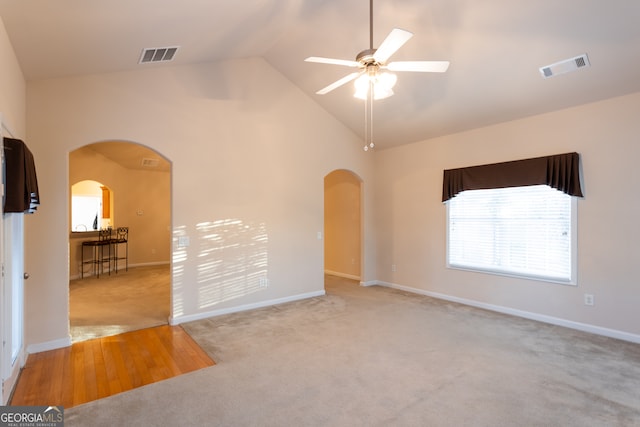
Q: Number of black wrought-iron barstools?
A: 2